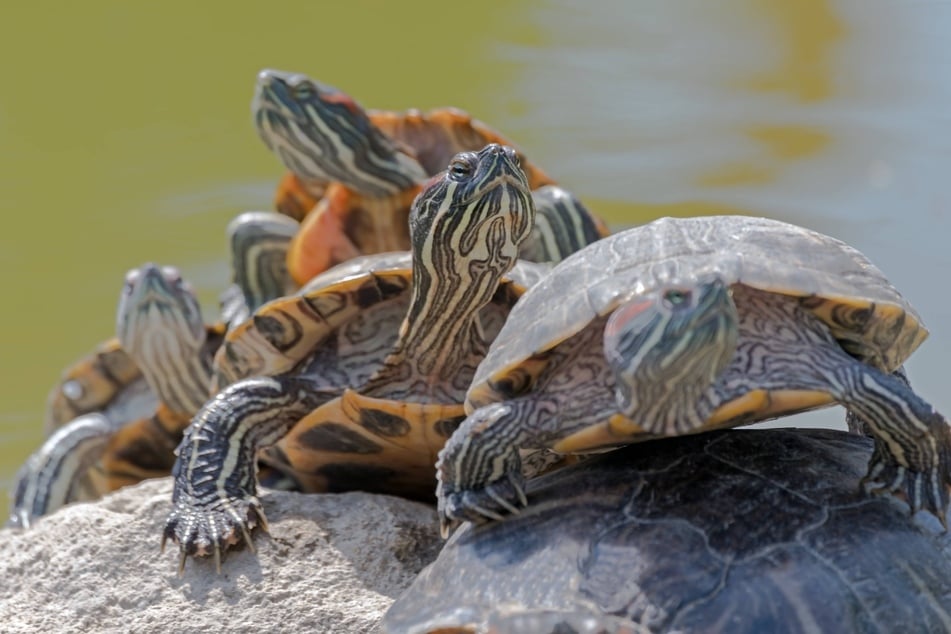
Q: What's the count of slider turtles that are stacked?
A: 5